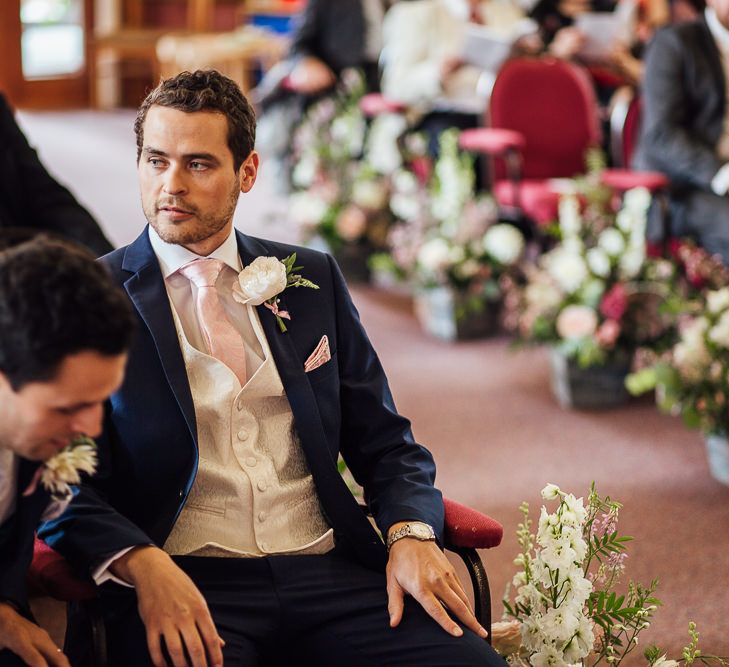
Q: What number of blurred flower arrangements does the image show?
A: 4